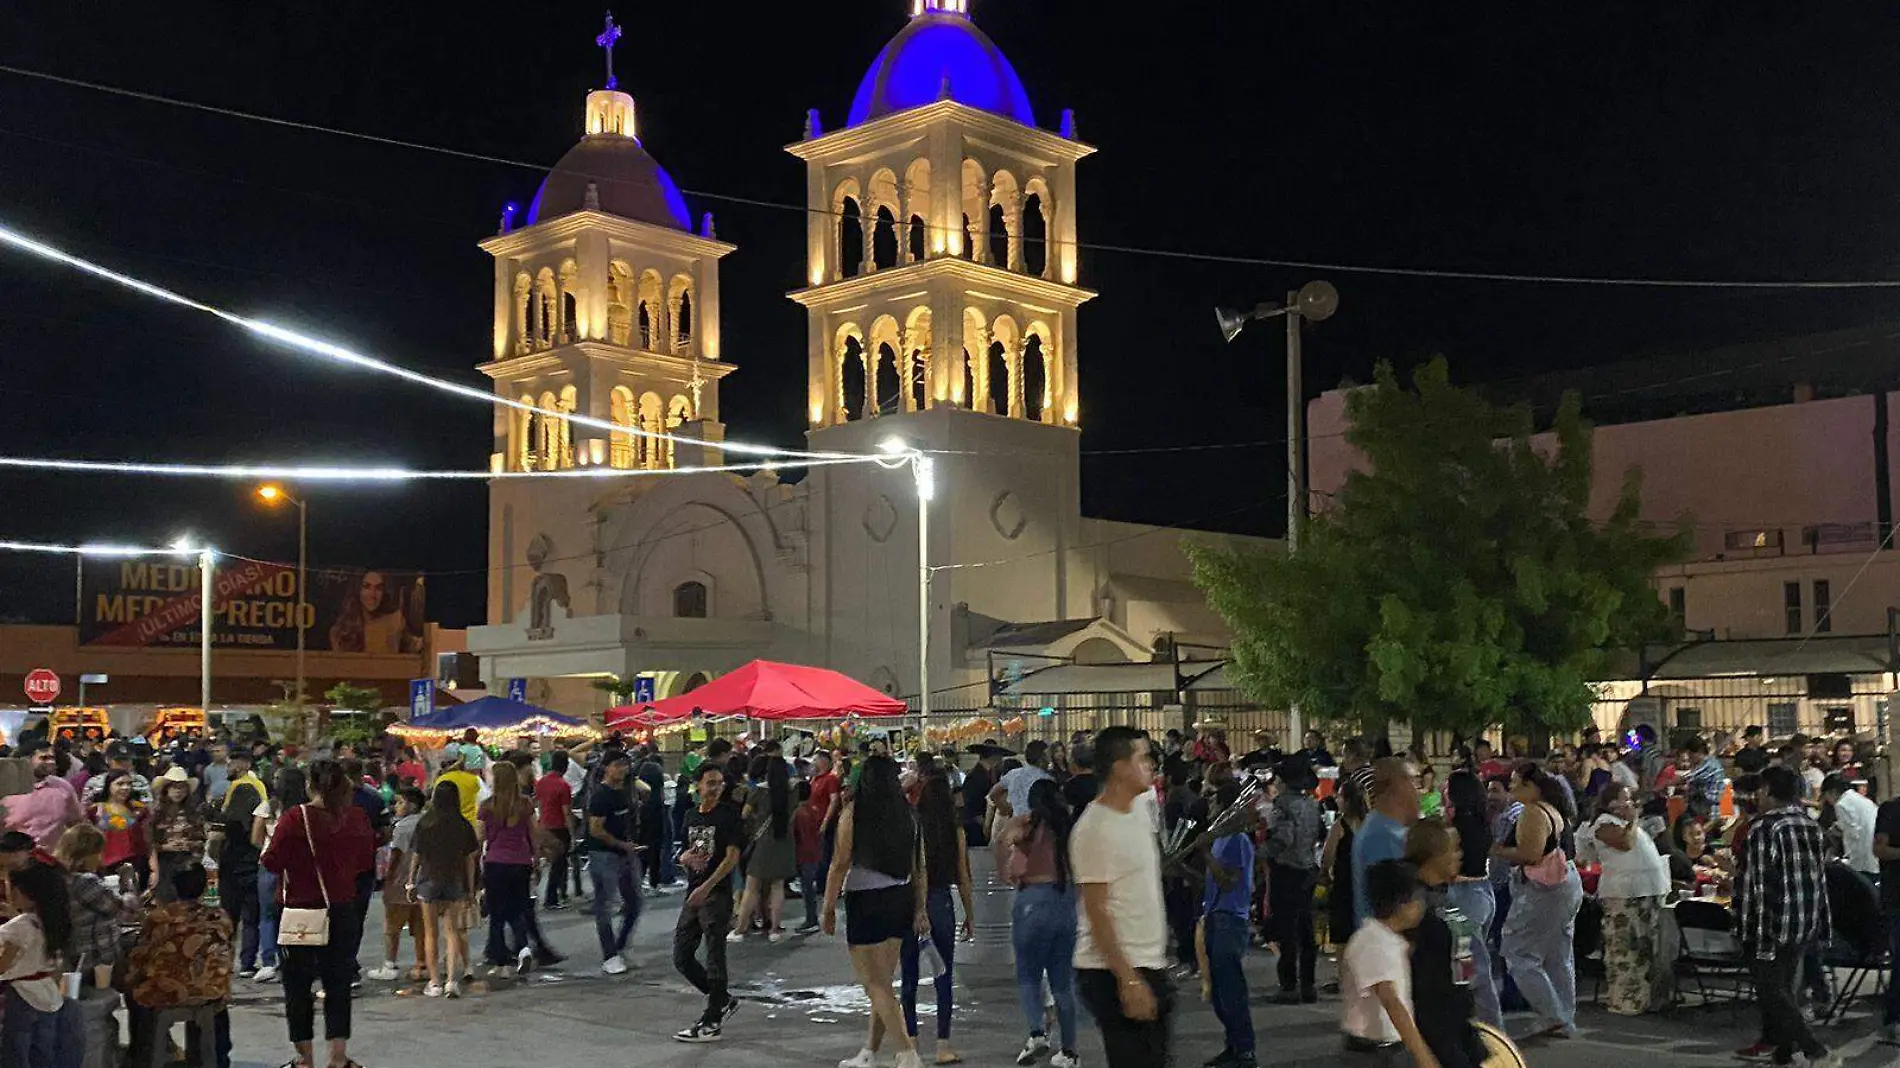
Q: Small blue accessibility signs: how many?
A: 2